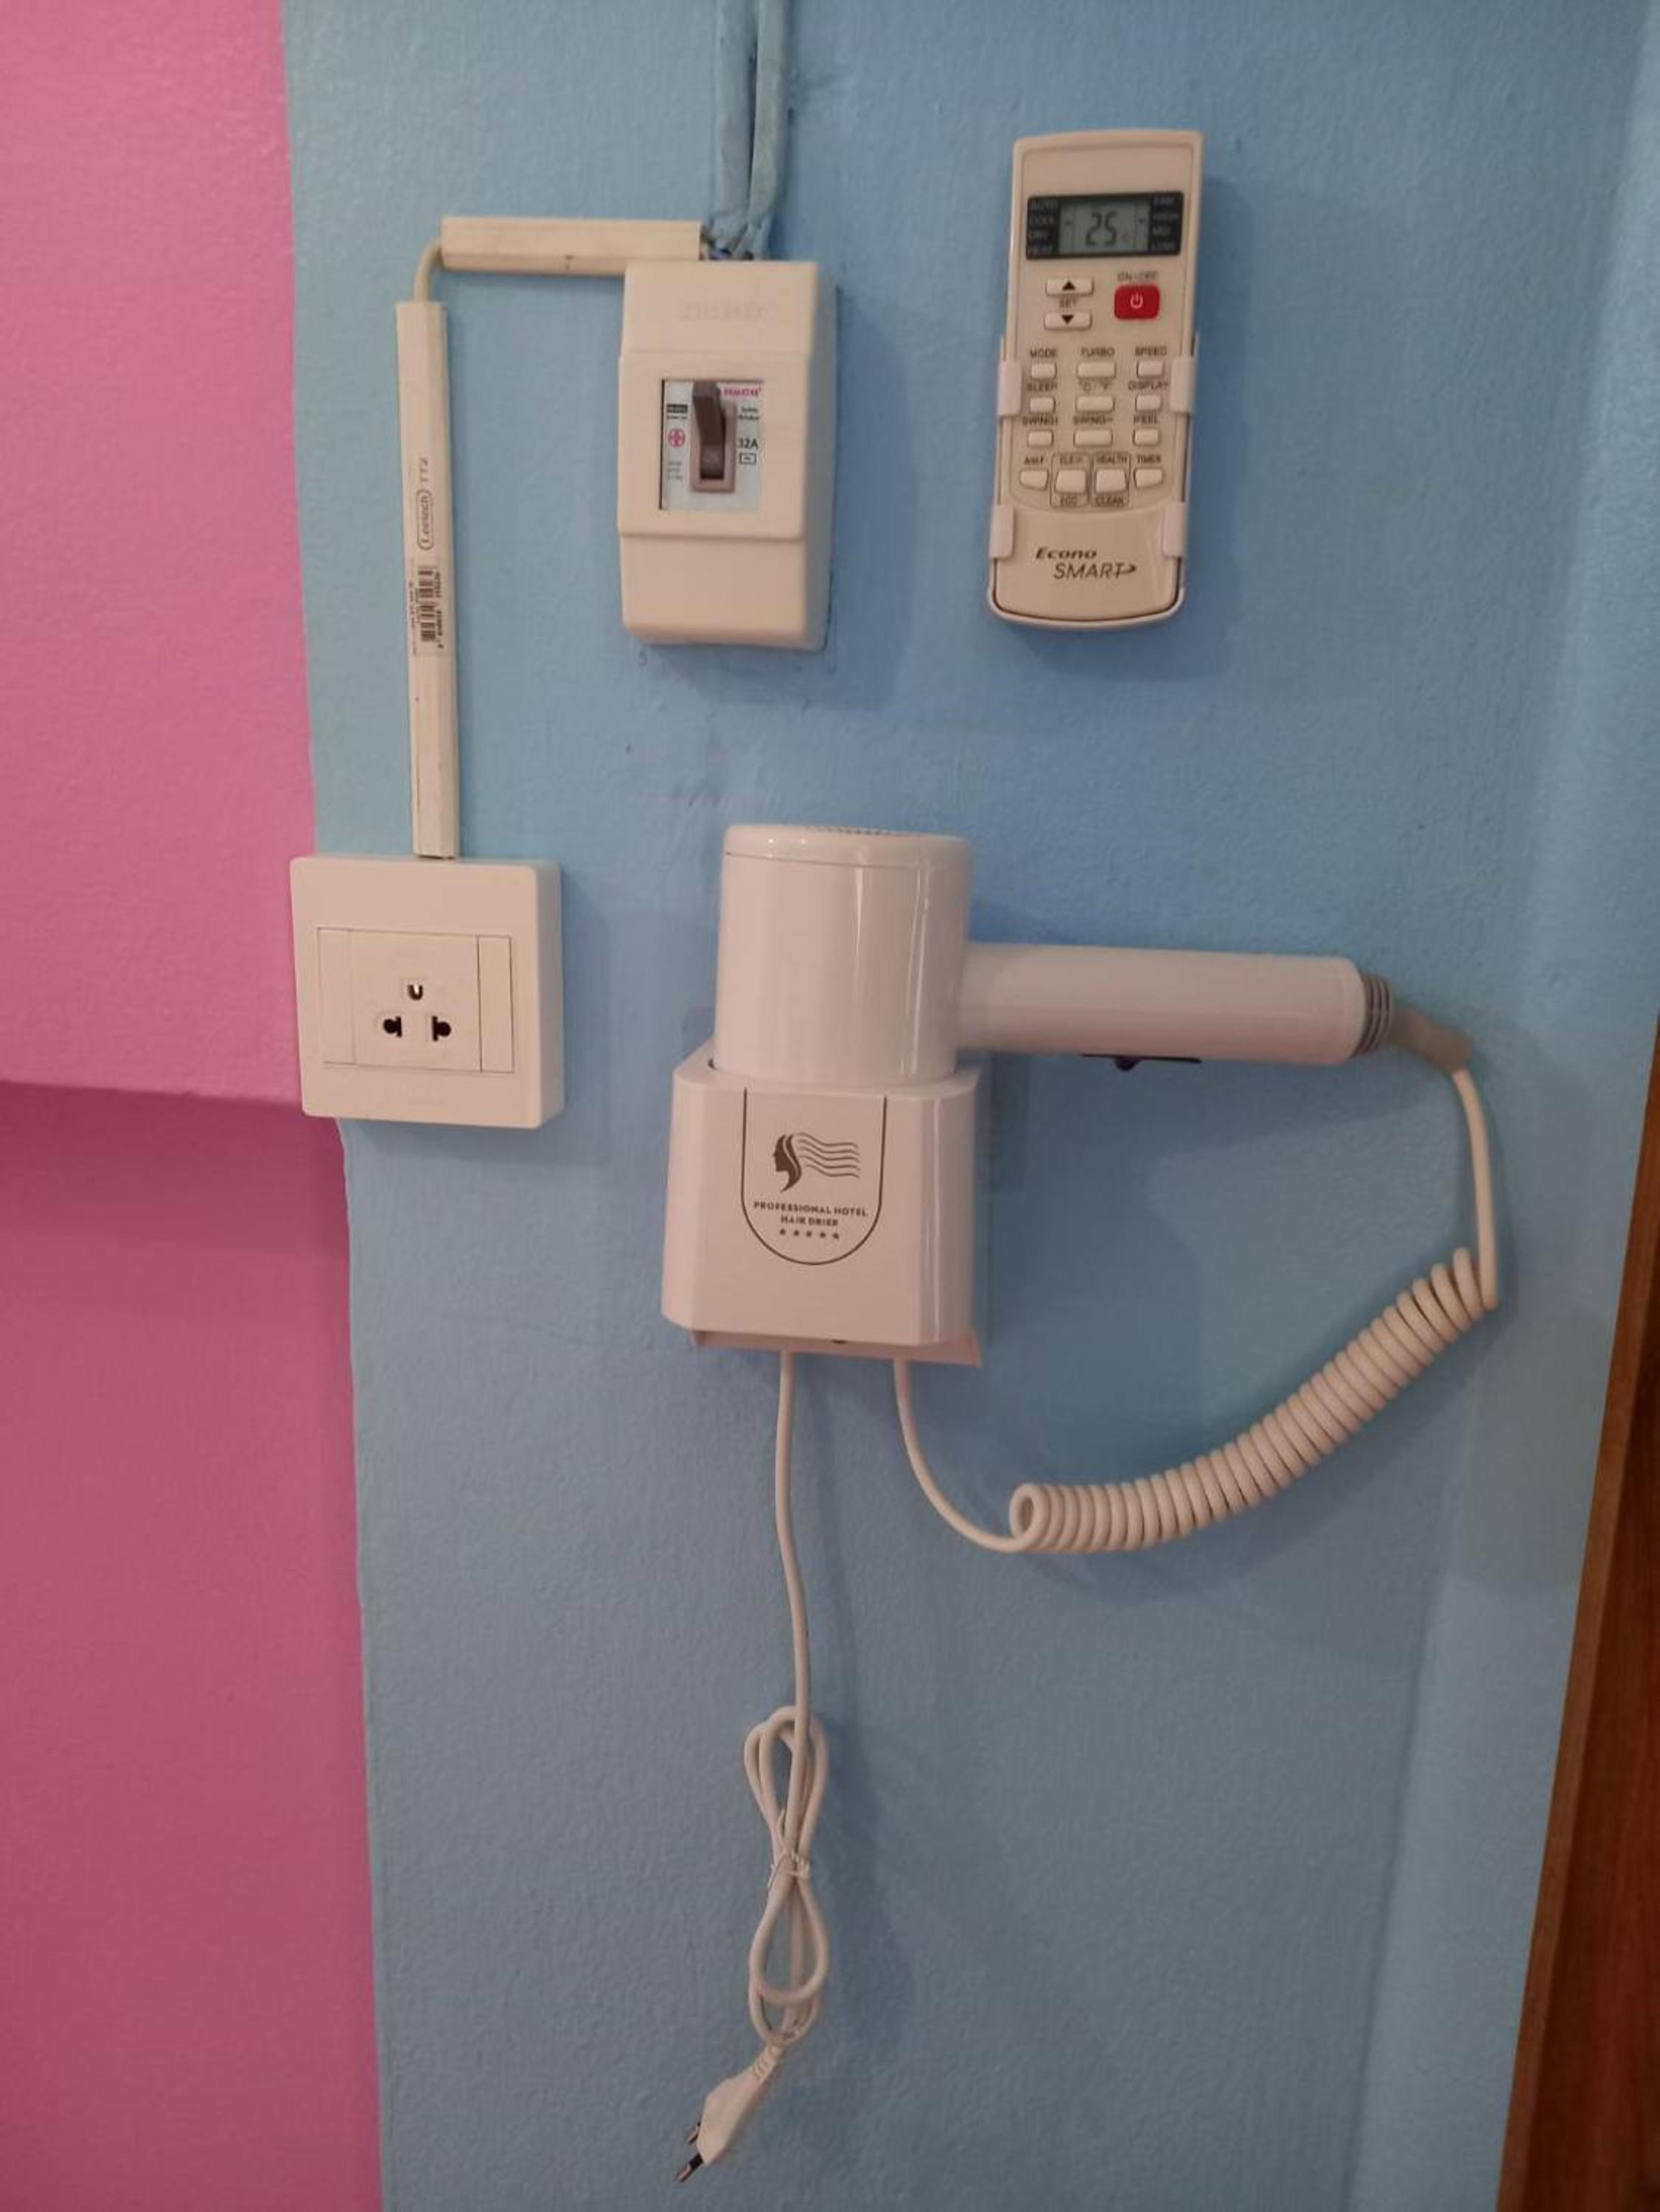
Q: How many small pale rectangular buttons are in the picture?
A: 15